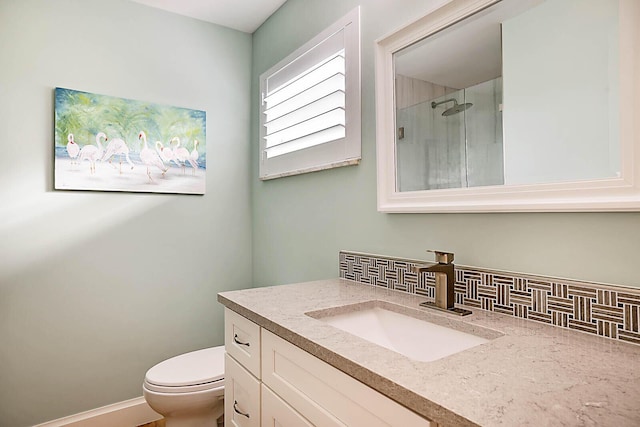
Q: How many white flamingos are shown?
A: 7